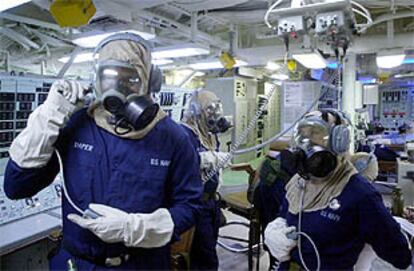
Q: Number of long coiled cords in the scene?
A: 1